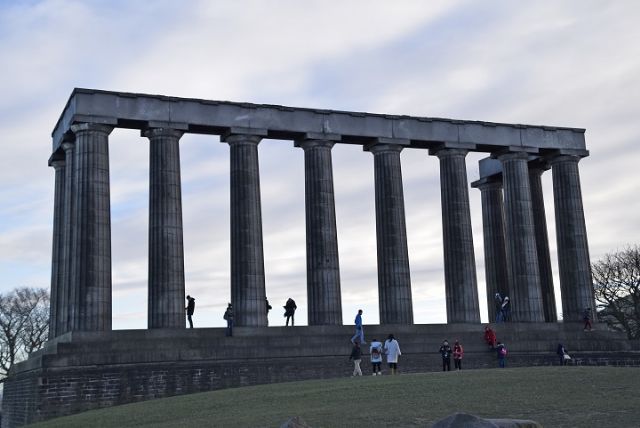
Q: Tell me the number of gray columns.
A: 12